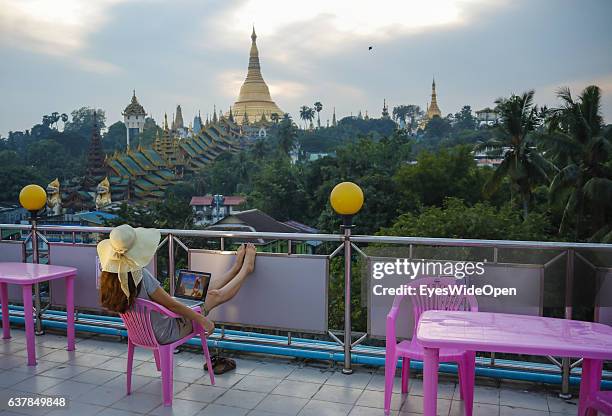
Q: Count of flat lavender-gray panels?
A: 5